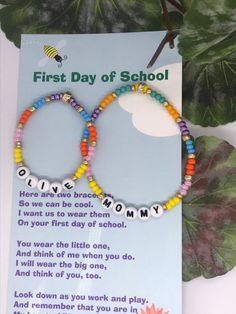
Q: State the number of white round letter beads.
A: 10